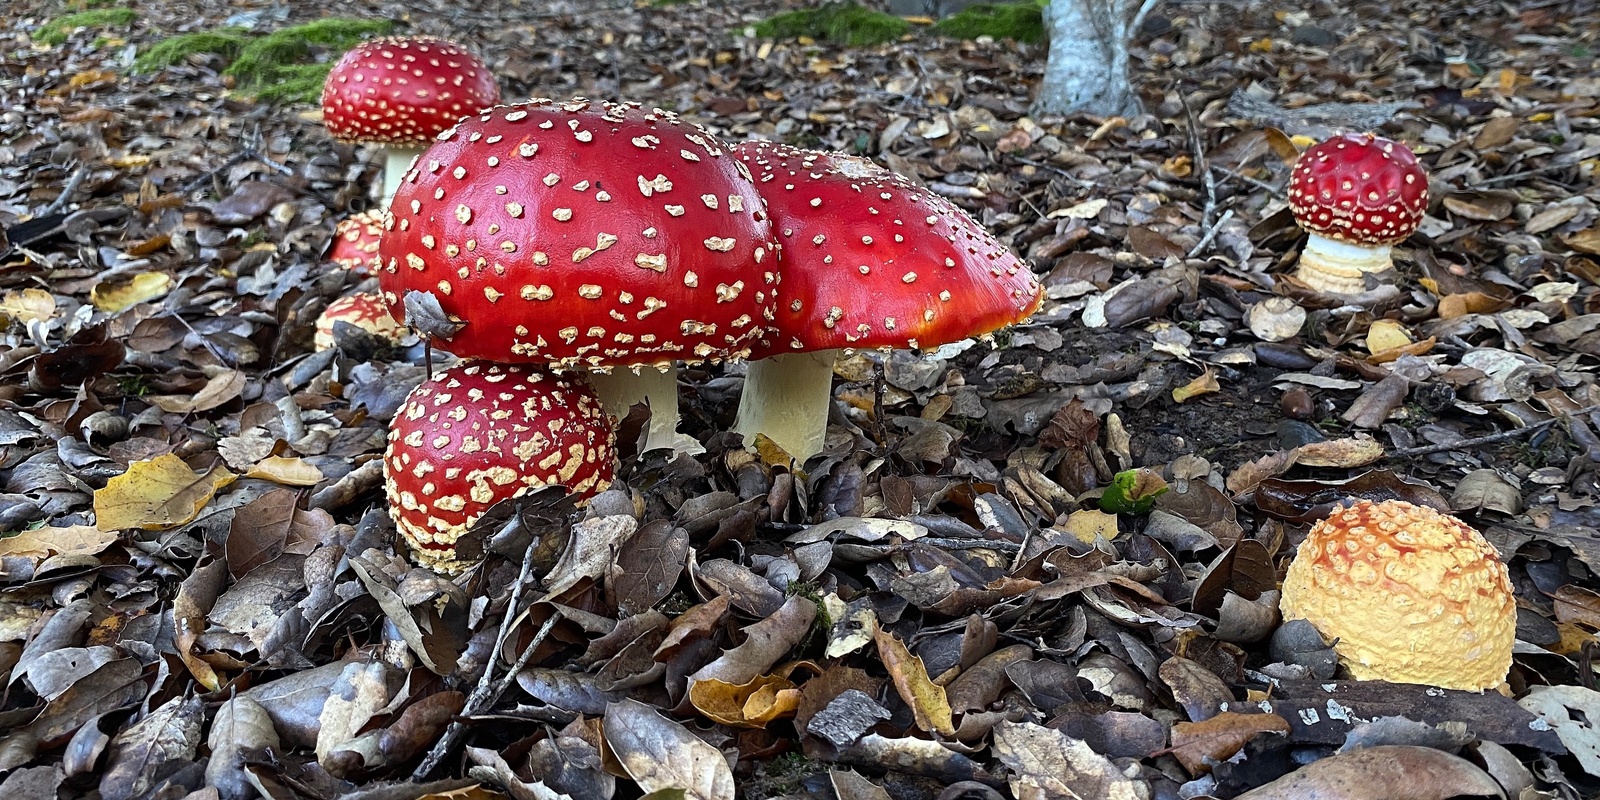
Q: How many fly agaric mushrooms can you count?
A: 8